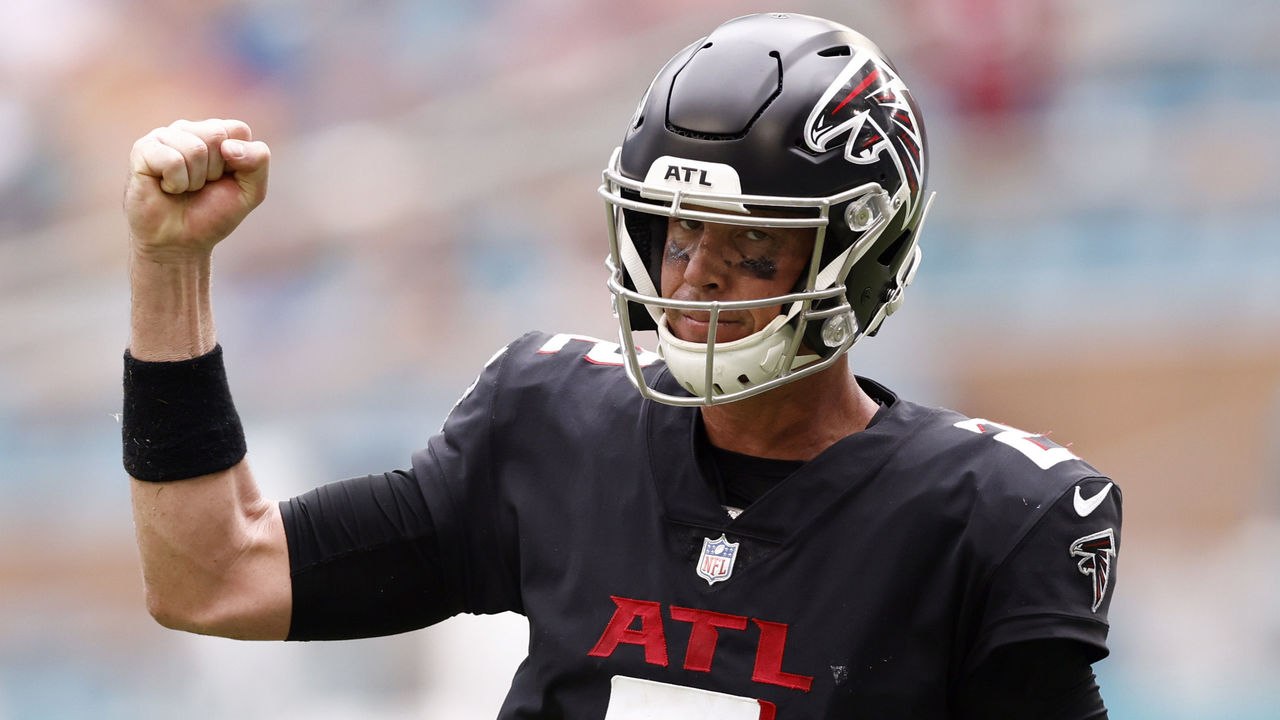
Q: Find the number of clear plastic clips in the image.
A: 2